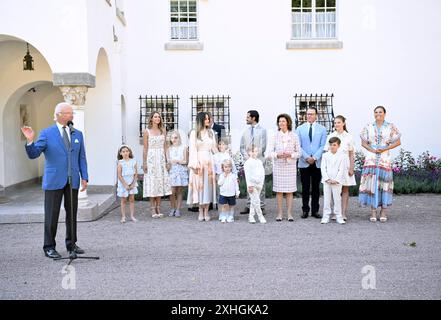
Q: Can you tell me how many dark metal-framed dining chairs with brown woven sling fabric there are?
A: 0